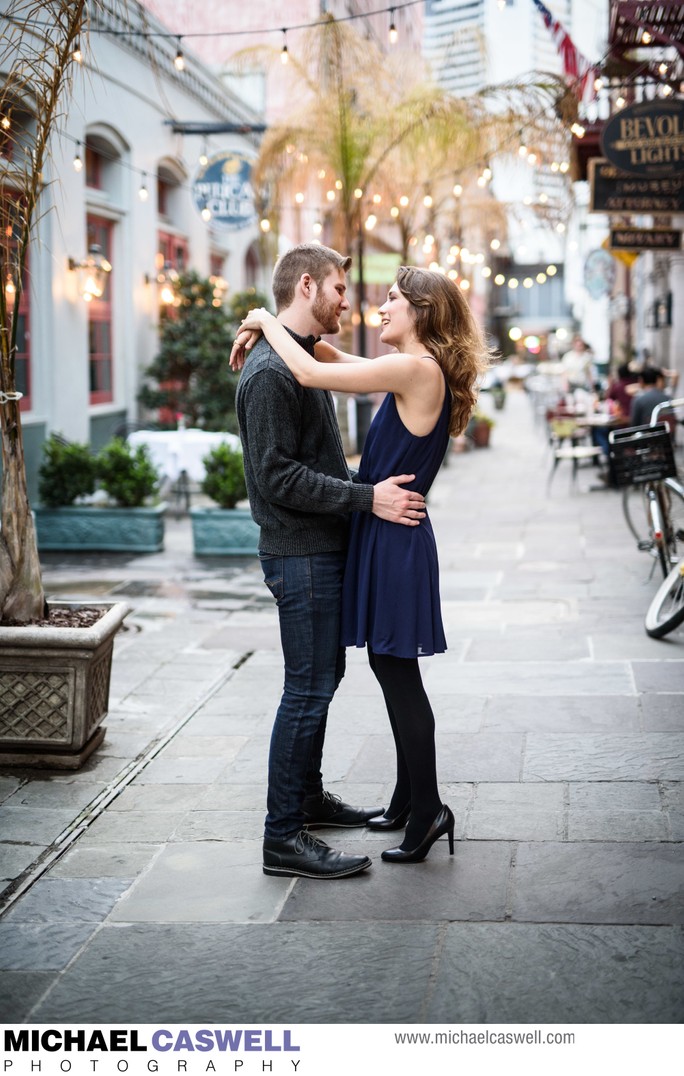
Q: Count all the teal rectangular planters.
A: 2